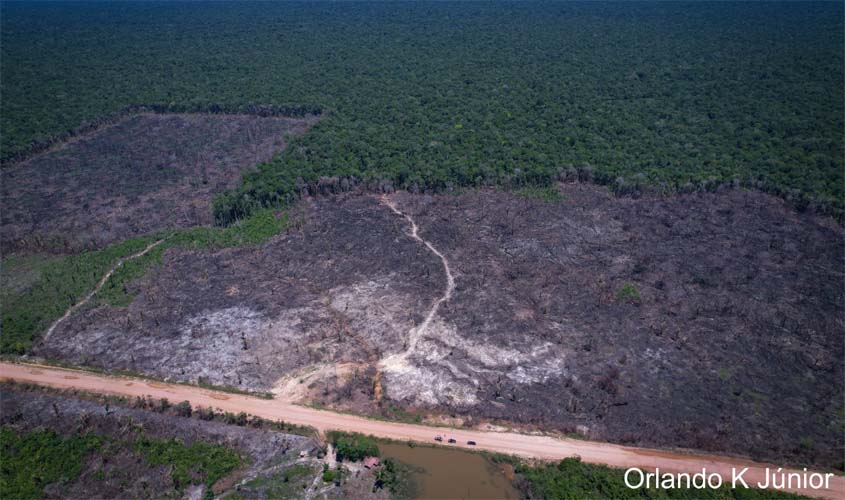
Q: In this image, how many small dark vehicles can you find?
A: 3